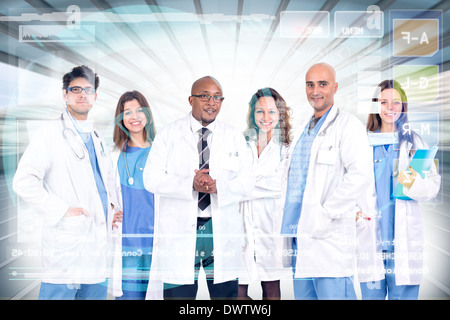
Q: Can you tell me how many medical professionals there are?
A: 6